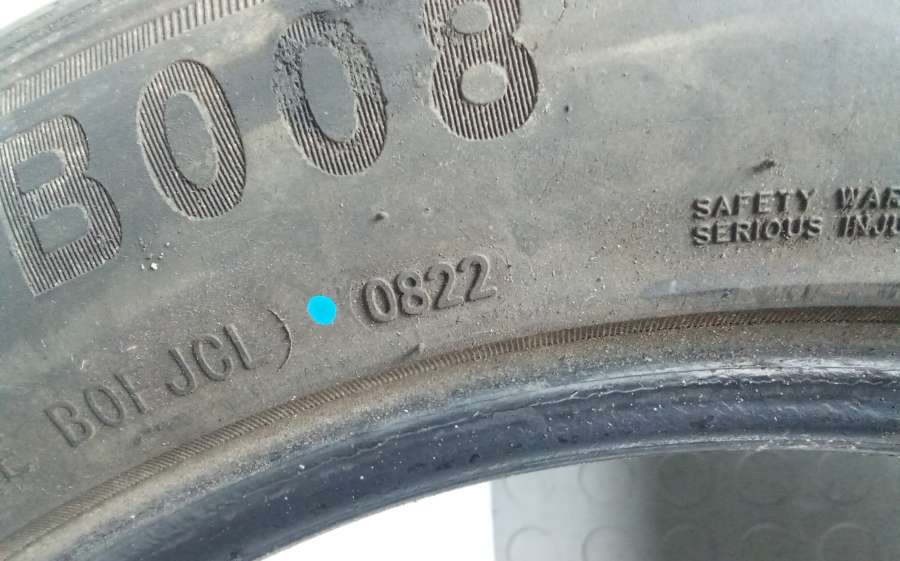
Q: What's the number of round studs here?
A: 10